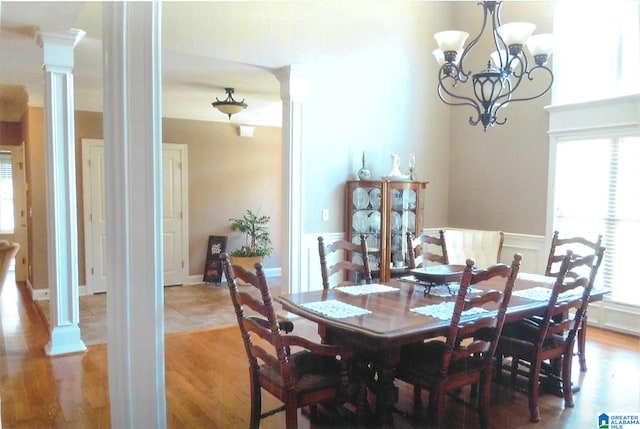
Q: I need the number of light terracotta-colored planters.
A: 1